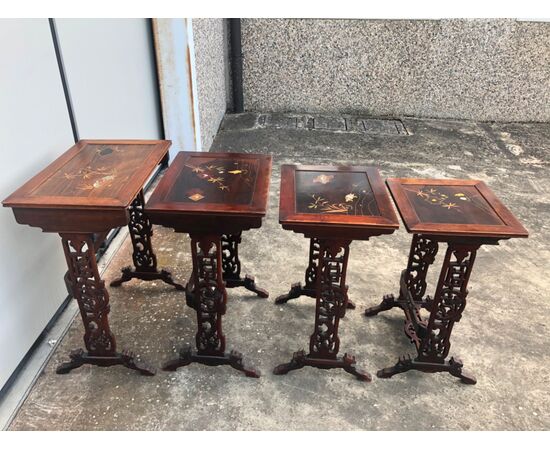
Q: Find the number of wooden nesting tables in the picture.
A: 4